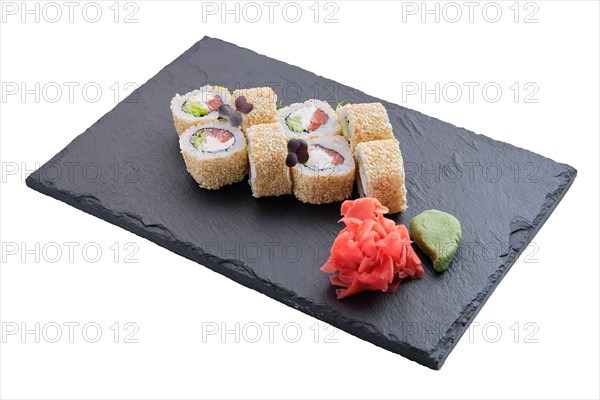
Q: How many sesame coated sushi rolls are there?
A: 8